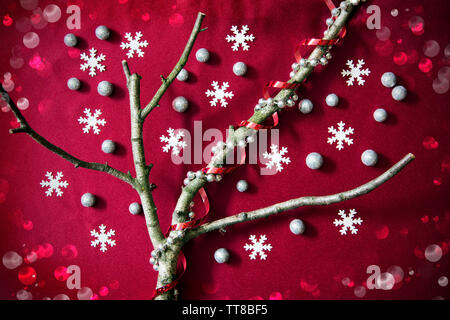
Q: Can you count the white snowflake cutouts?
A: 13